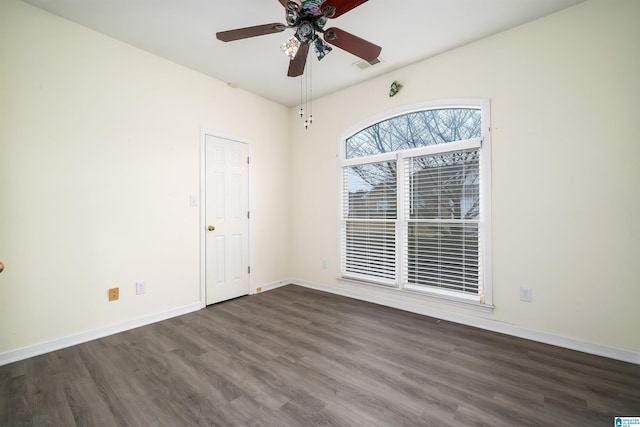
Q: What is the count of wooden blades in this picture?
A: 5